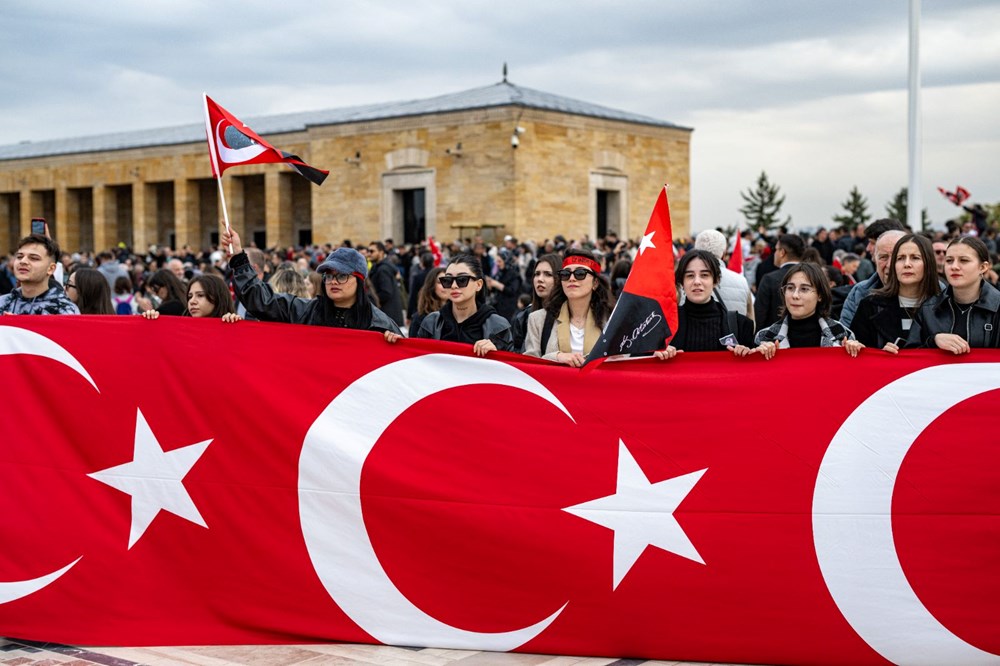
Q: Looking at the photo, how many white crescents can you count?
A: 4